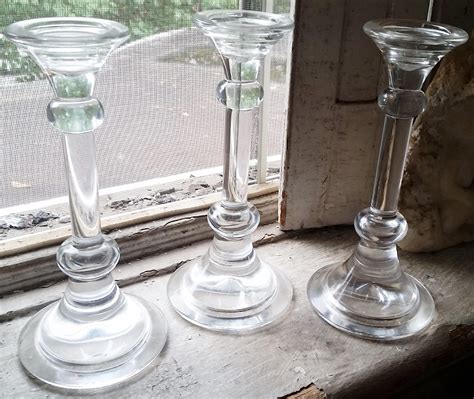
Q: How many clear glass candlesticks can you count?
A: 3